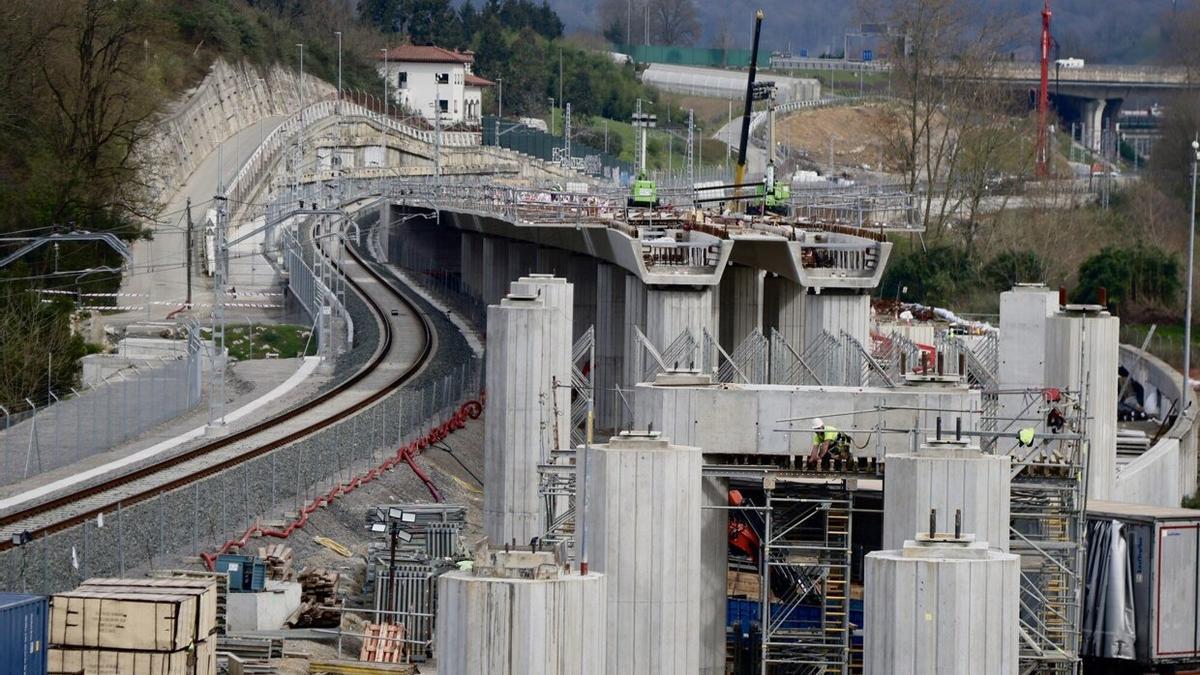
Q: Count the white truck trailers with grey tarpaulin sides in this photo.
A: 1